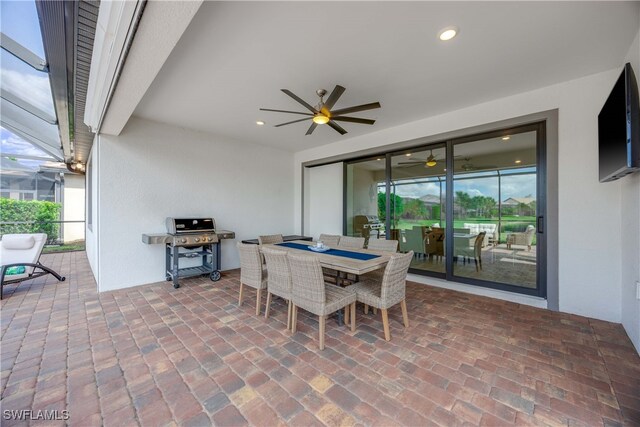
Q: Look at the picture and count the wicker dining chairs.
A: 8